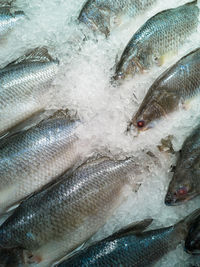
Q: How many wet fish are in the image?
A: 10